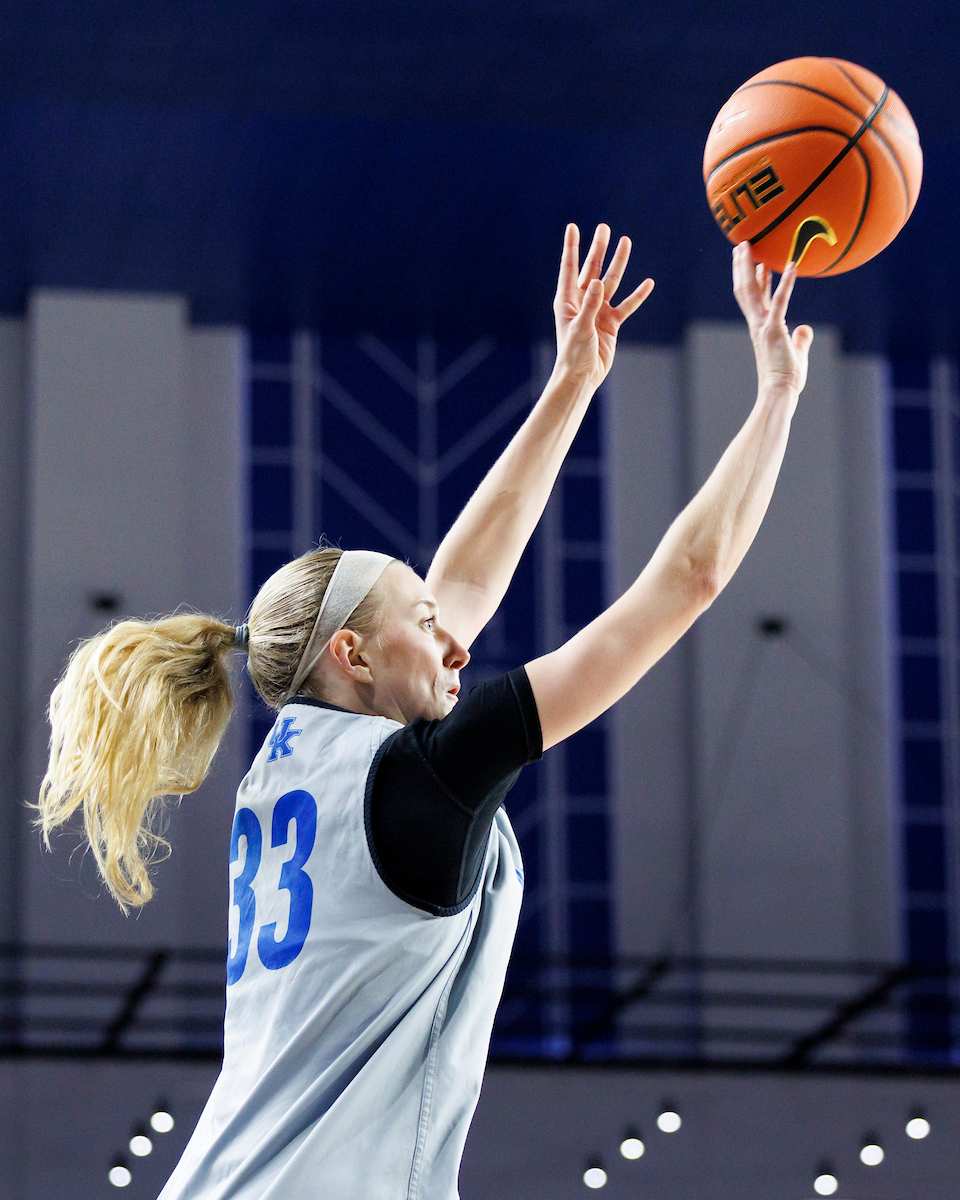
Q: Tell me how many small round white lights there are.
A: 9